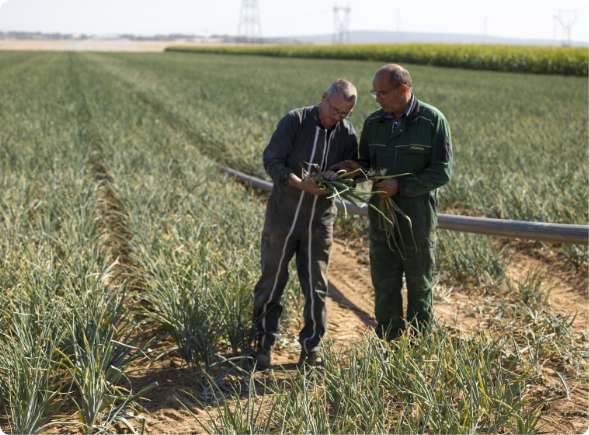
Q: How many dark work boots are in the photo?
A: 2